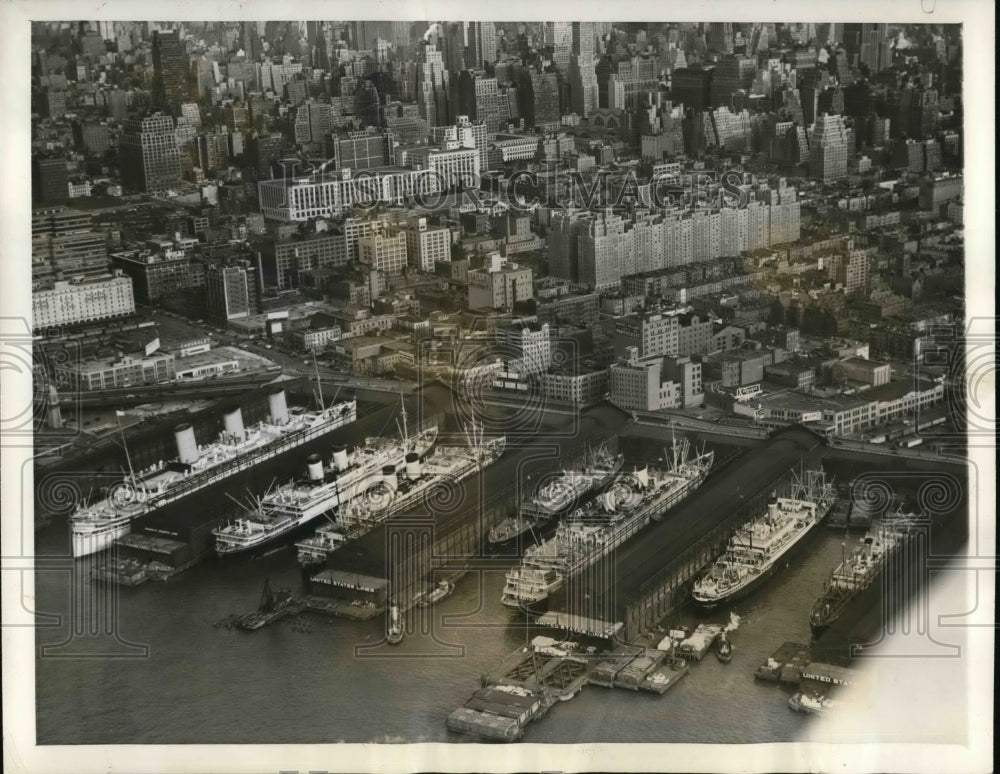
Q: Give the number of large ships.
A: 7